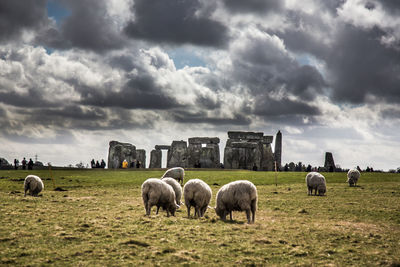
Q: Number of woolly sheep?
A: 8